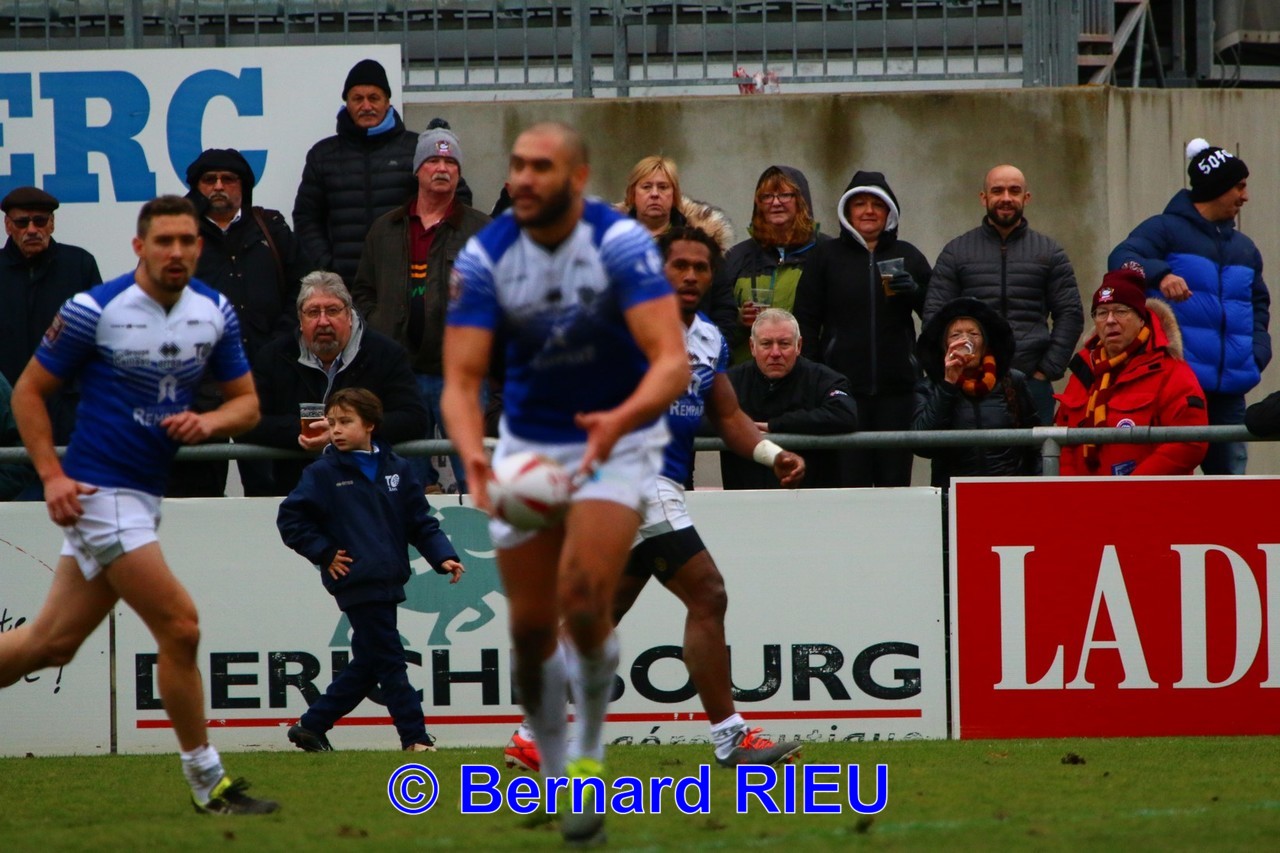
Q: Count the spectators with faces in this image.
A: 13